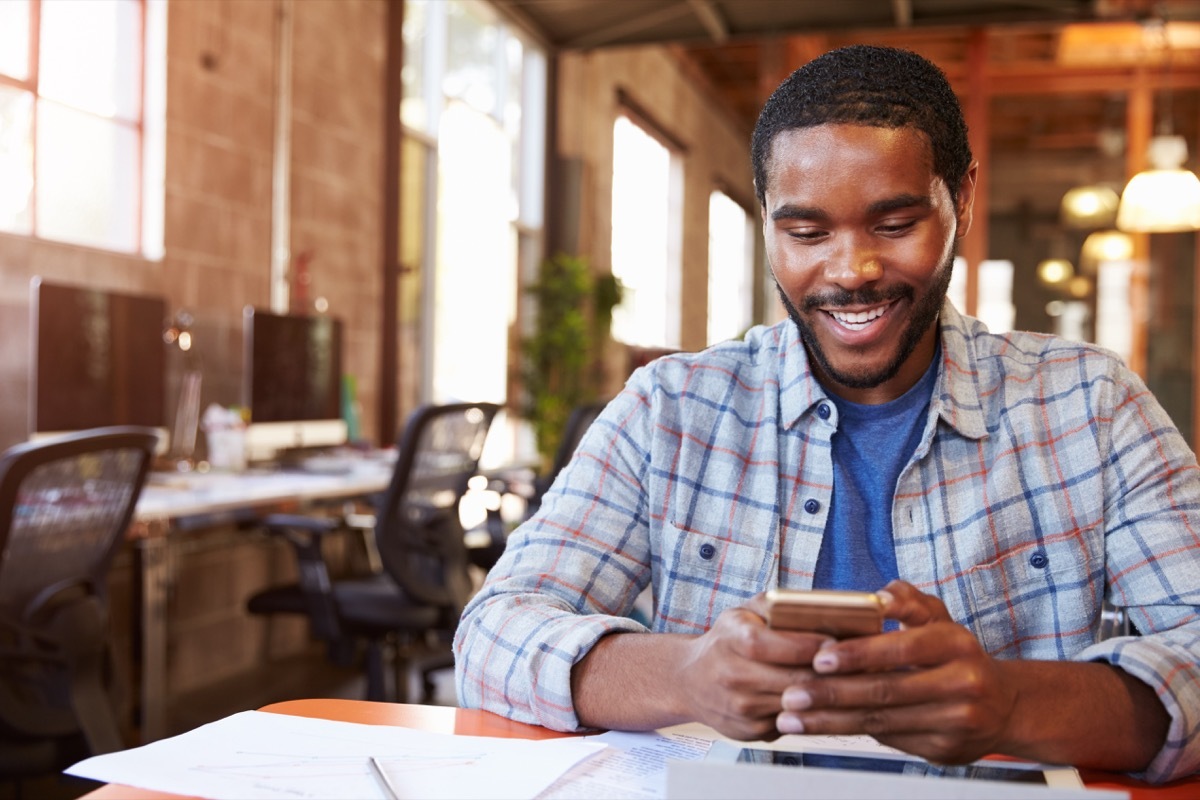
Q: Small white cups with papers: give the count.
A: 1